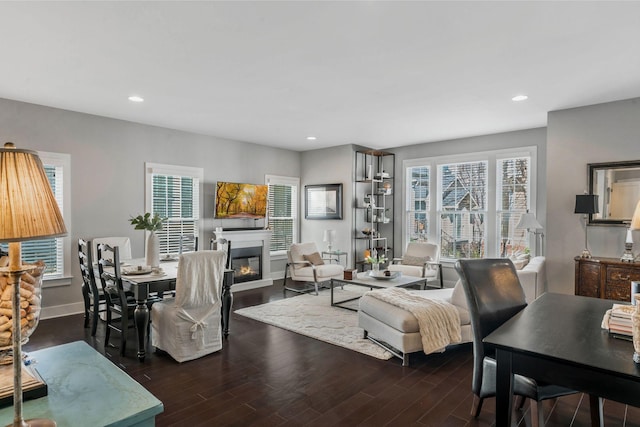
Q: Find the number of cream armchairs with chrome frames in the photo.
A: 2